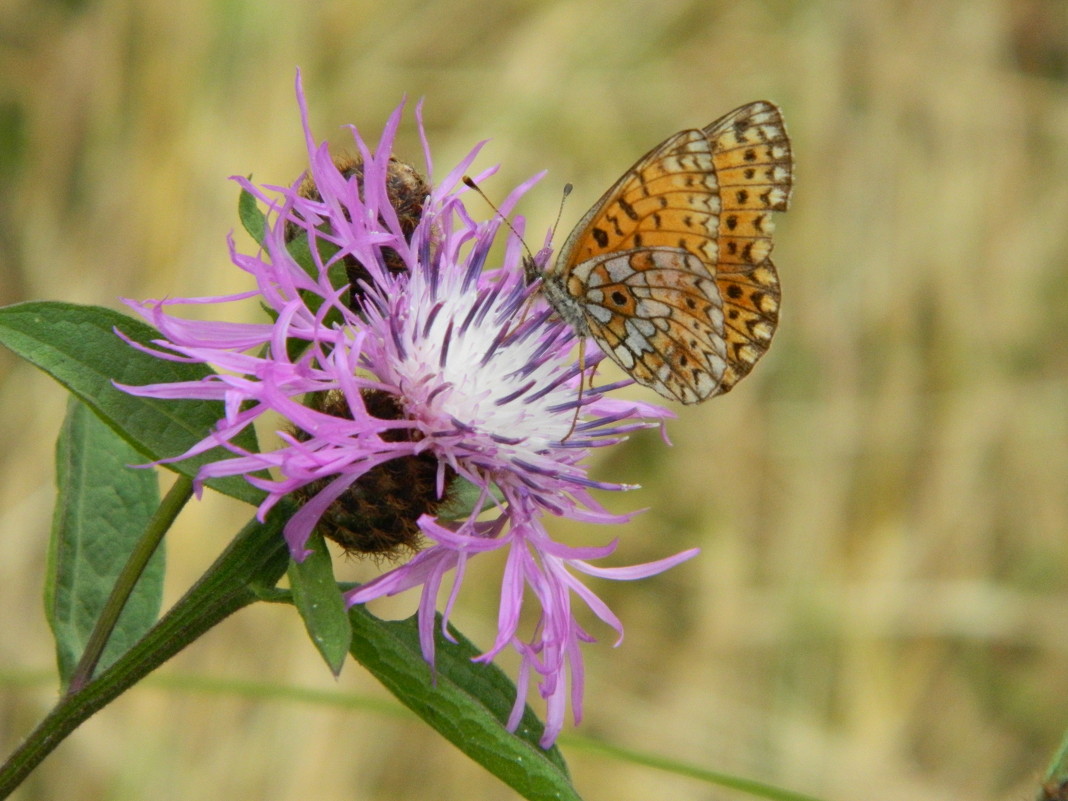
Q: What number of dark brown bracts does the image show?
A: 2